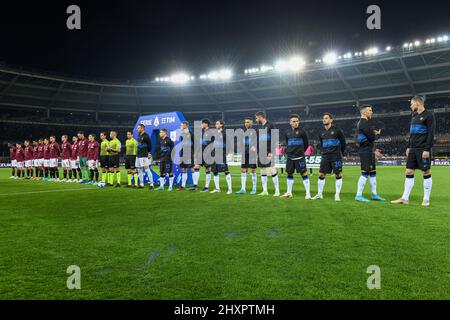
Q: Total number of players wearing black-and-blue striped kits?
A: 11